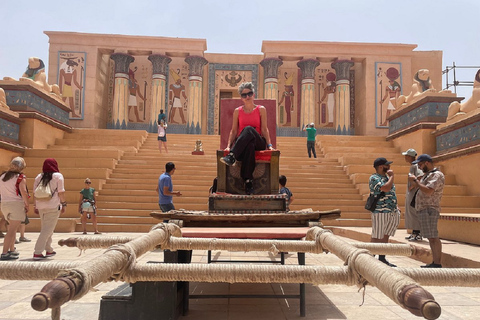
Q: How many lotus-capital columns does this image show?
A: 6